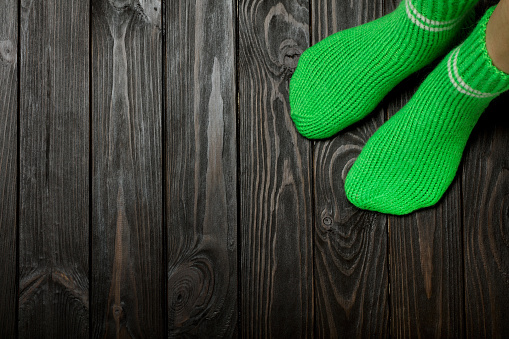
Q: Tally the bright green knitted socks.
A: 2